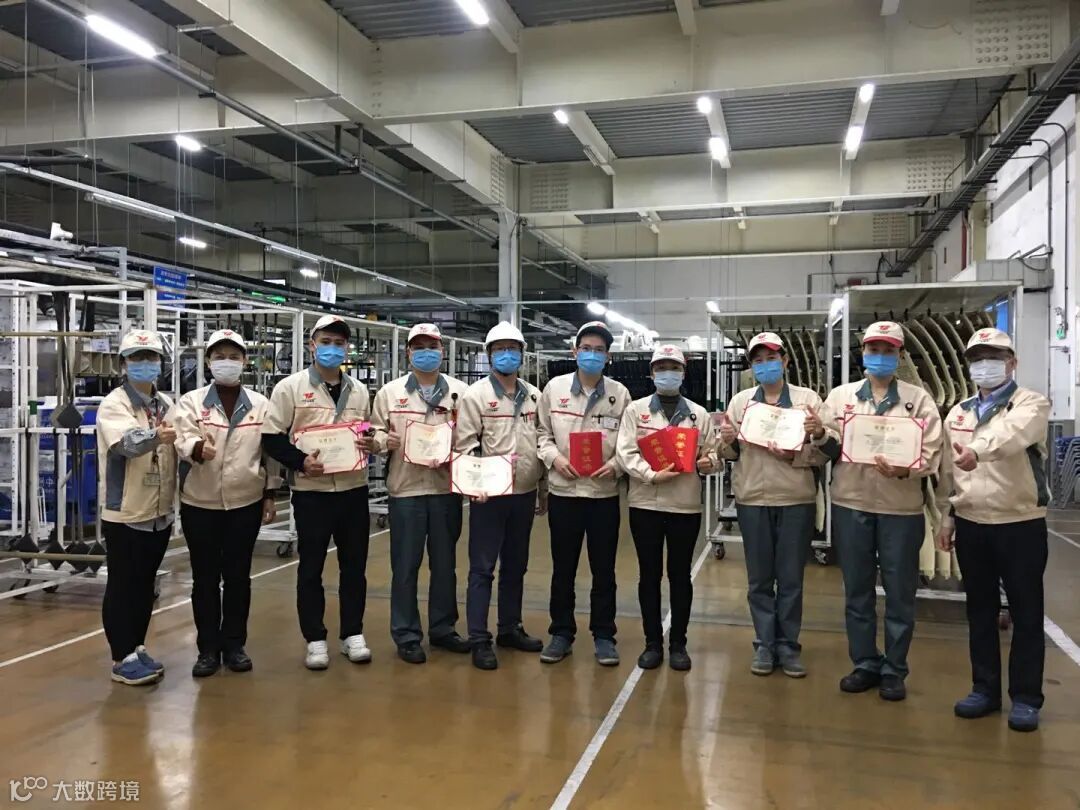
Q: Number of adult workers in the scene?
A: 10